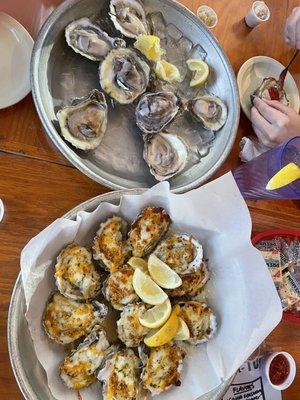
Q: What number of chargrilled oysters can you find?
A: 12